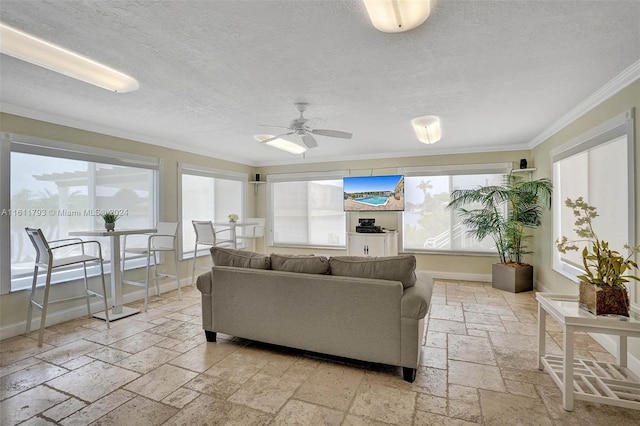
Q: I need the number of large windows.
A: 5